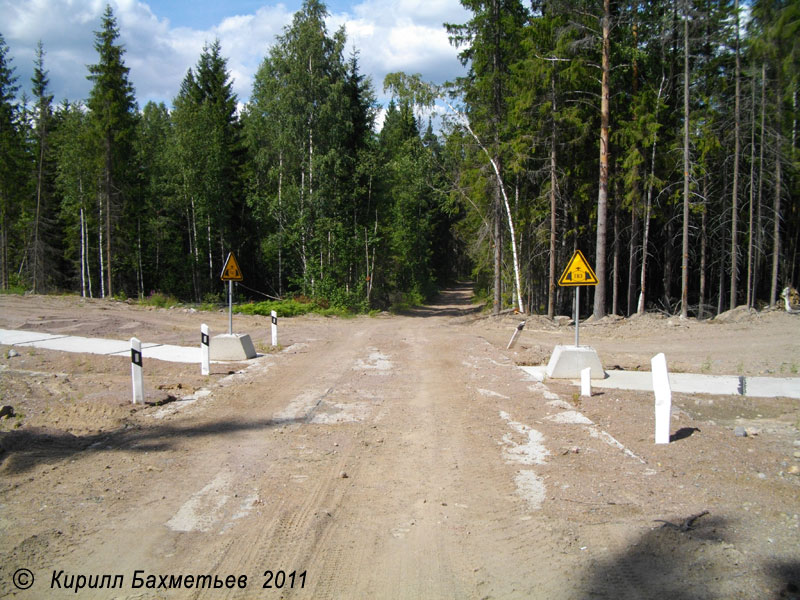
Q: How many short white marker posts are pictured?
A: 6